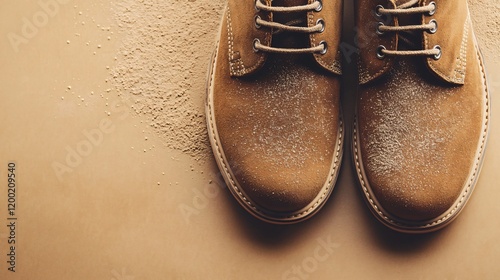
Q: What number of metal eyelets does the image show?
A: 12